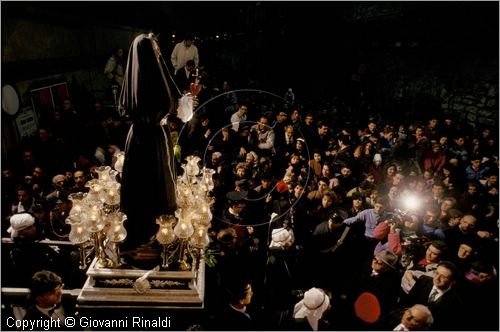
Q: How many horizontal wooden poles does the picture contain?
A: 2